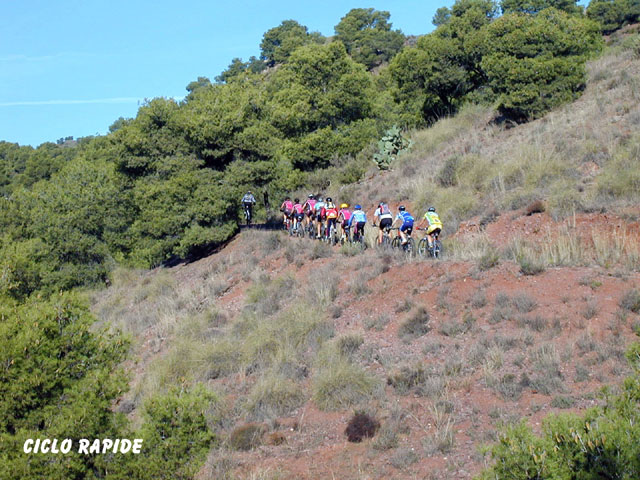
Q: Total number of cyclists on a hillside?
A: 11